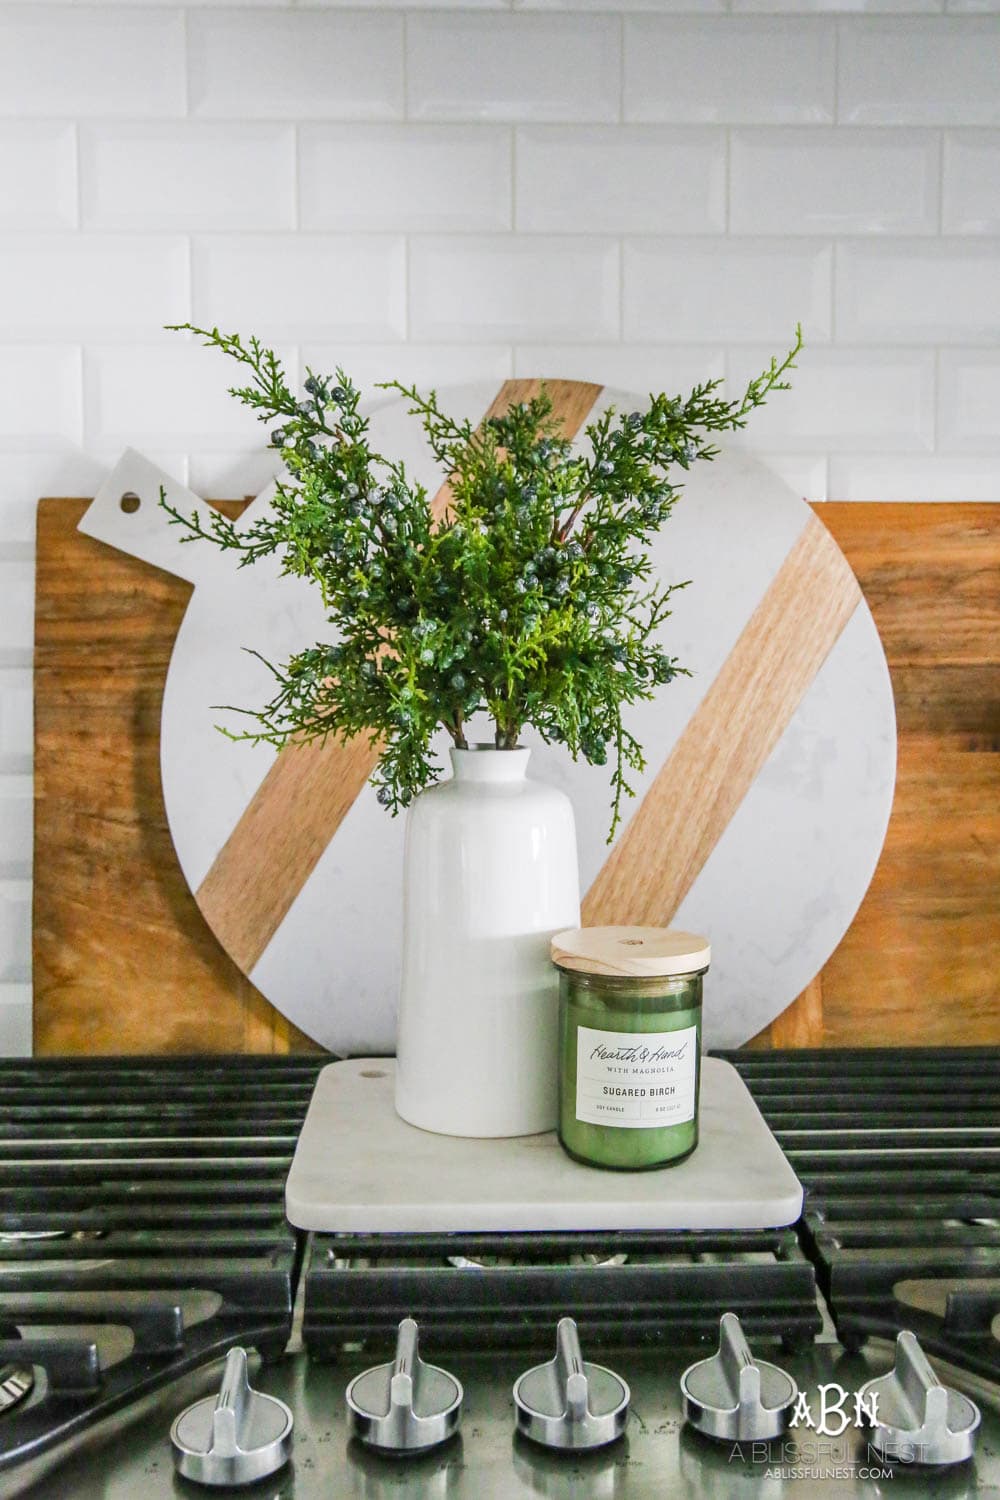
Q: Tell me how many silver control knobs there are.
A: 5